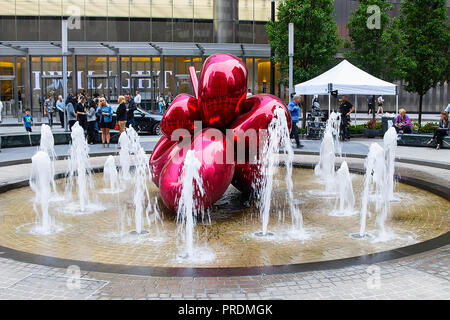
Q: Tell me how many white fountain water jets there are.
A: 12